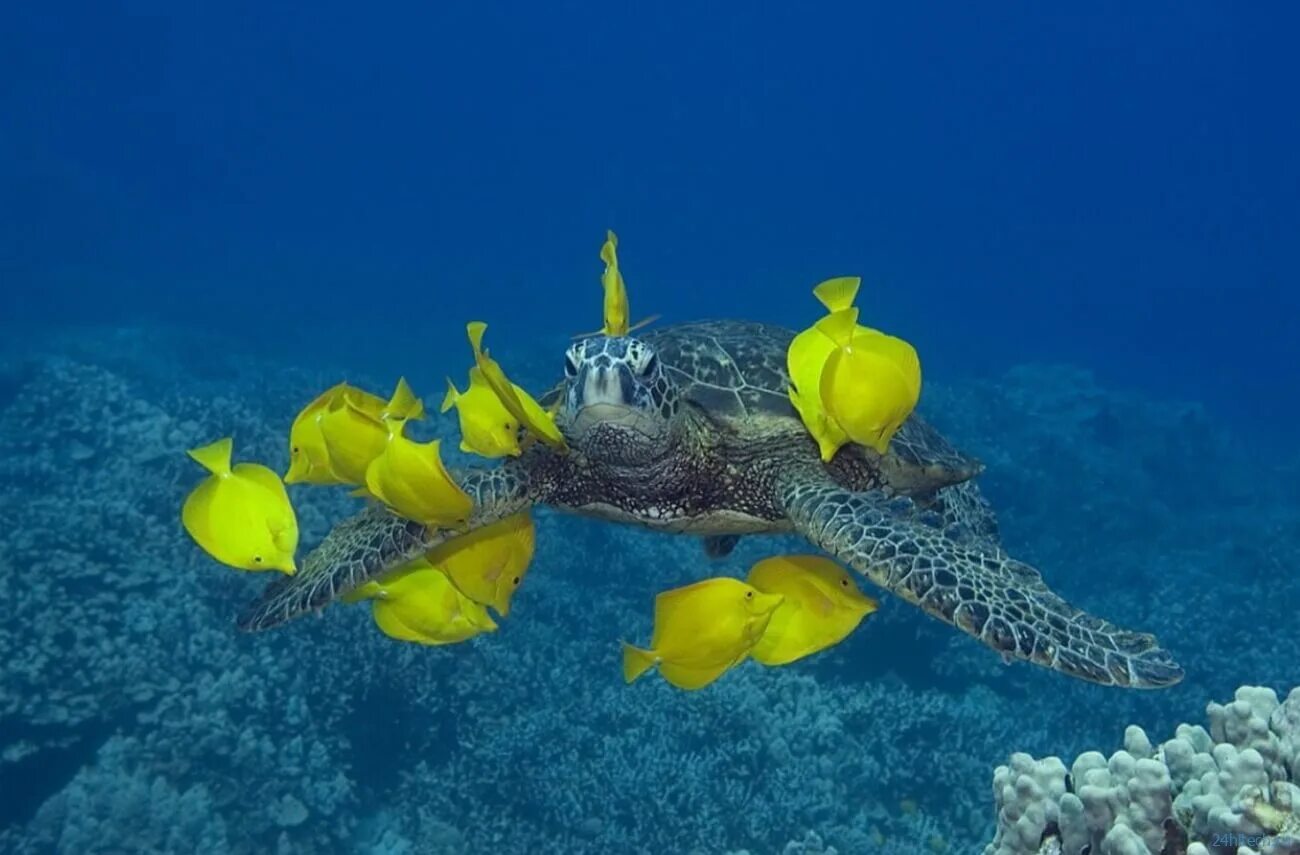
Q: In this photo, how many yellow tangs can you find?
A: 13